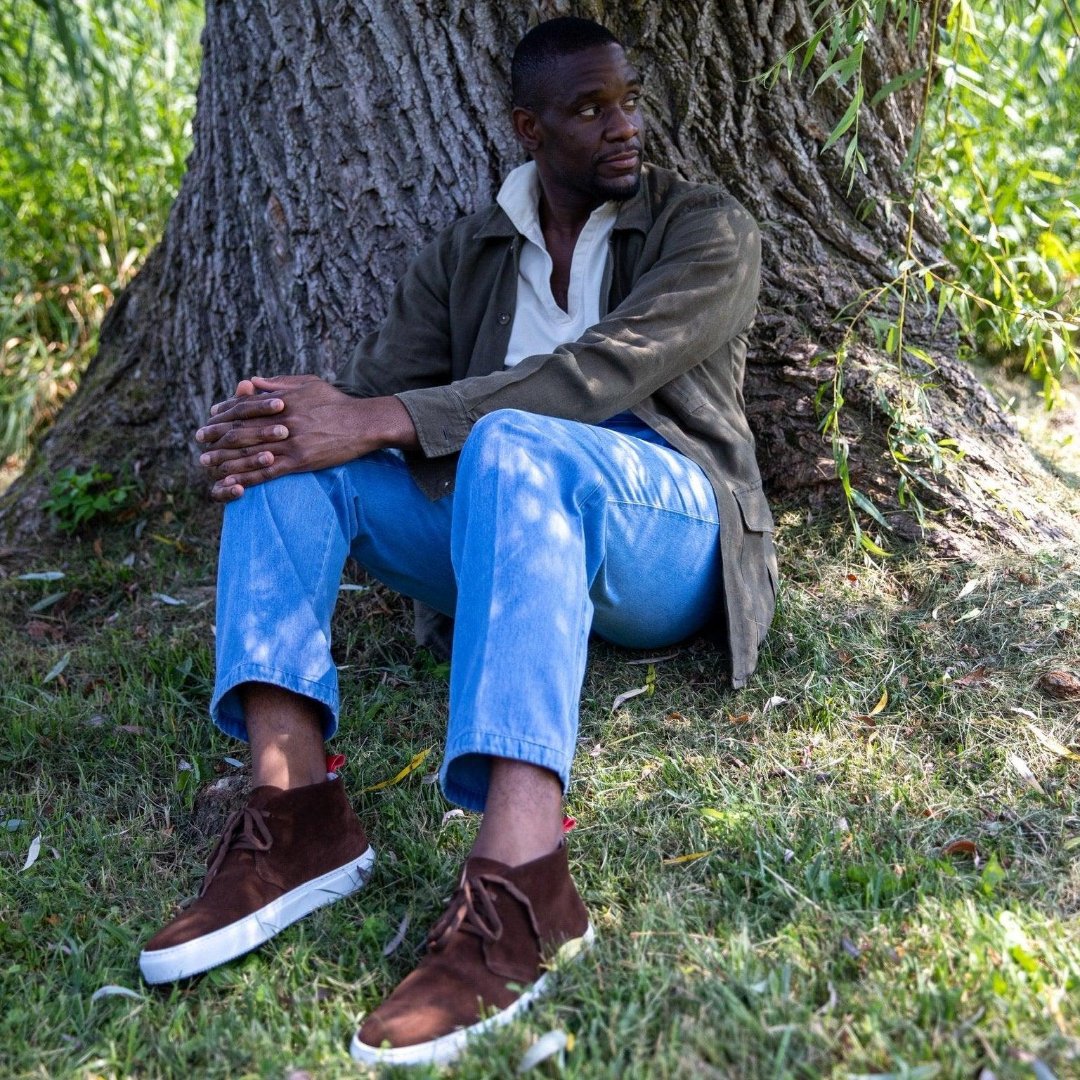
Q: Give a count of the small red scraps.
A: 2